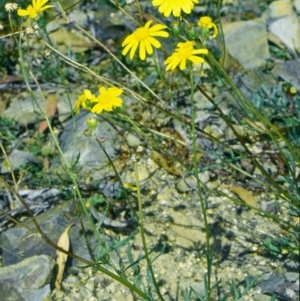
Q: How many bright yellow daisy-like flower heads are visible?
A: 7